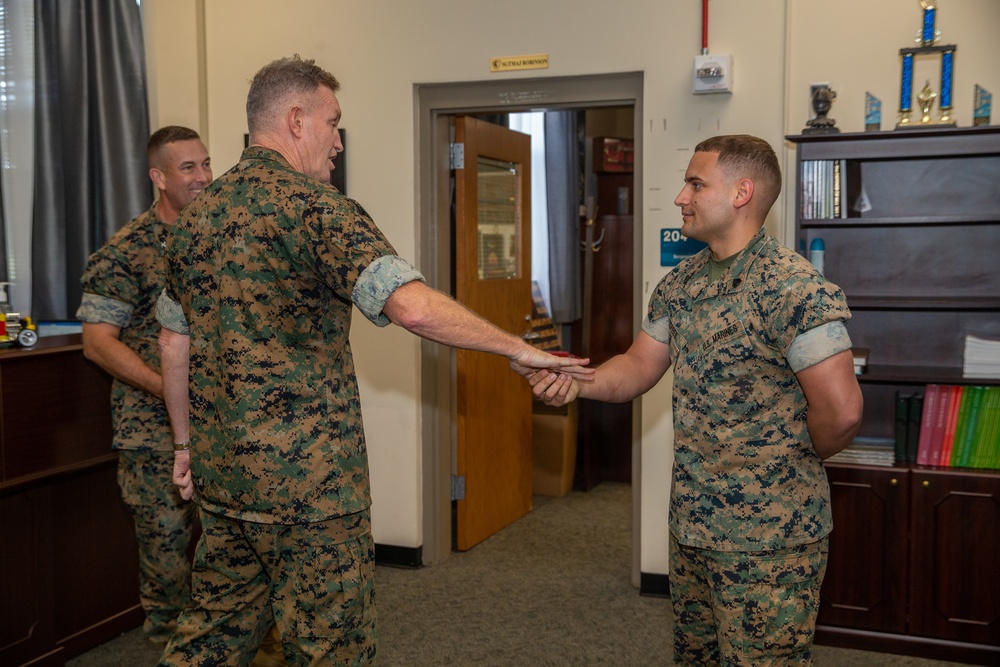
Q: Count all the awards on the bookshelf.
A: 4